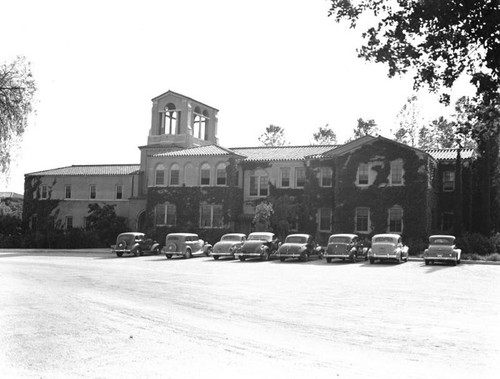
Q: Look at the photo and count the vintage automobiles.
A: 8